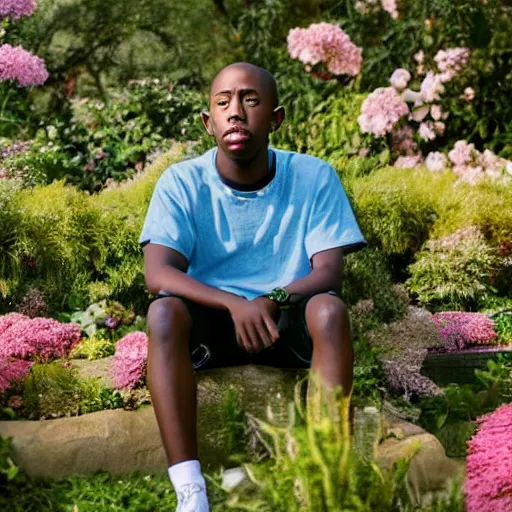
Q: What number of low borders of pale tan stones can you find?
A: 1